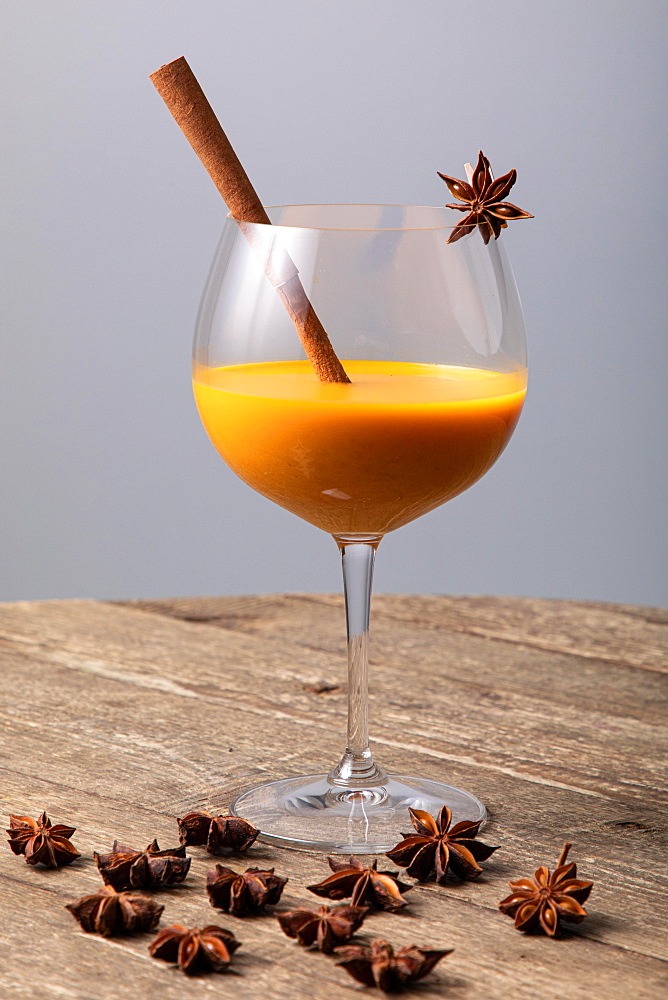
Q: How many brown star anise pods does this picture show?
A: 12